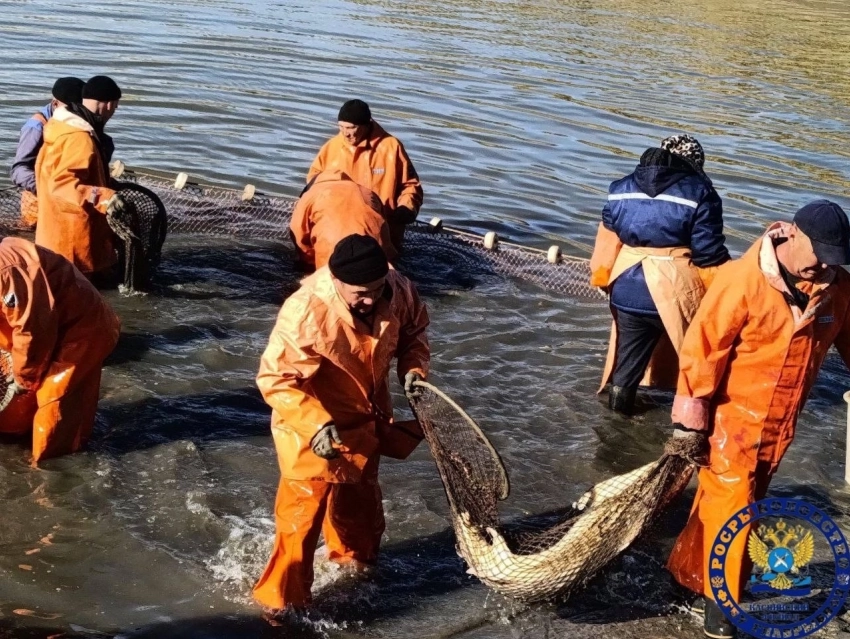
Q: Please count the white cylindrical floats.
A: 6